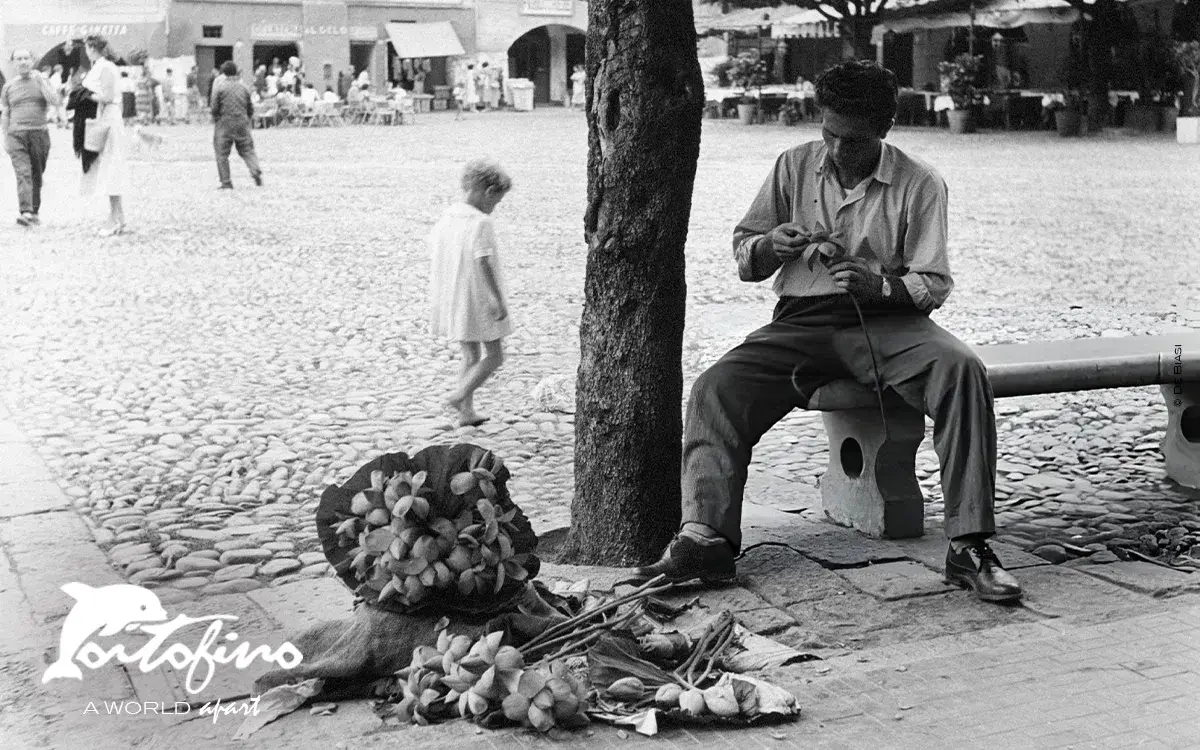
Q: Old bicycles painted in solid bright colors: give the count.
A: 0